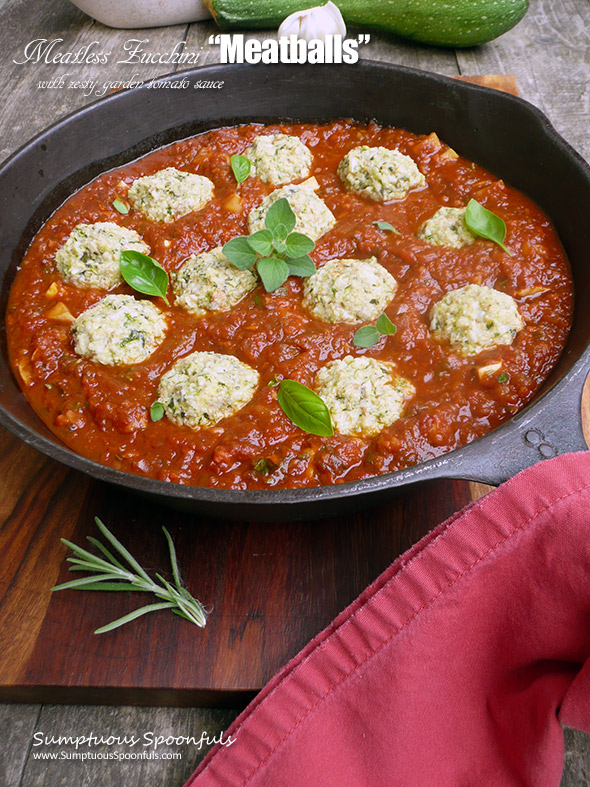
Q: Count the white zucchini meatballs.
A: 12